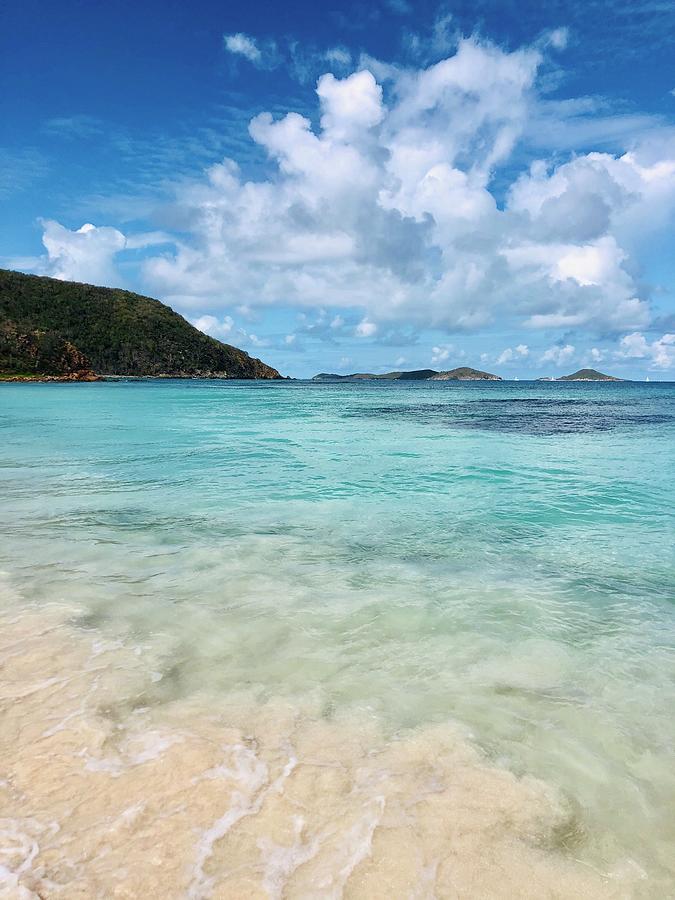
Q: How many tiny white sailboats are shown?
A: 3